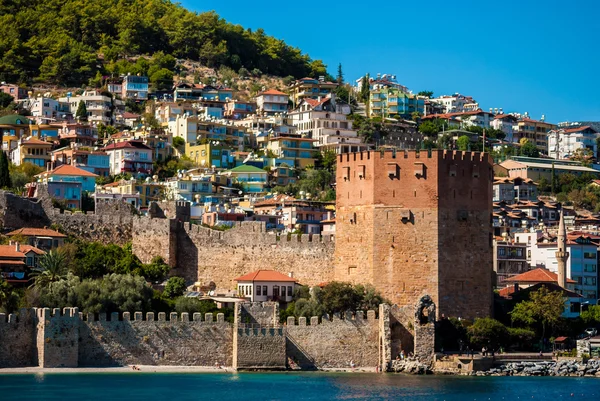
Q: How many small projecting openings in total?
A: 9